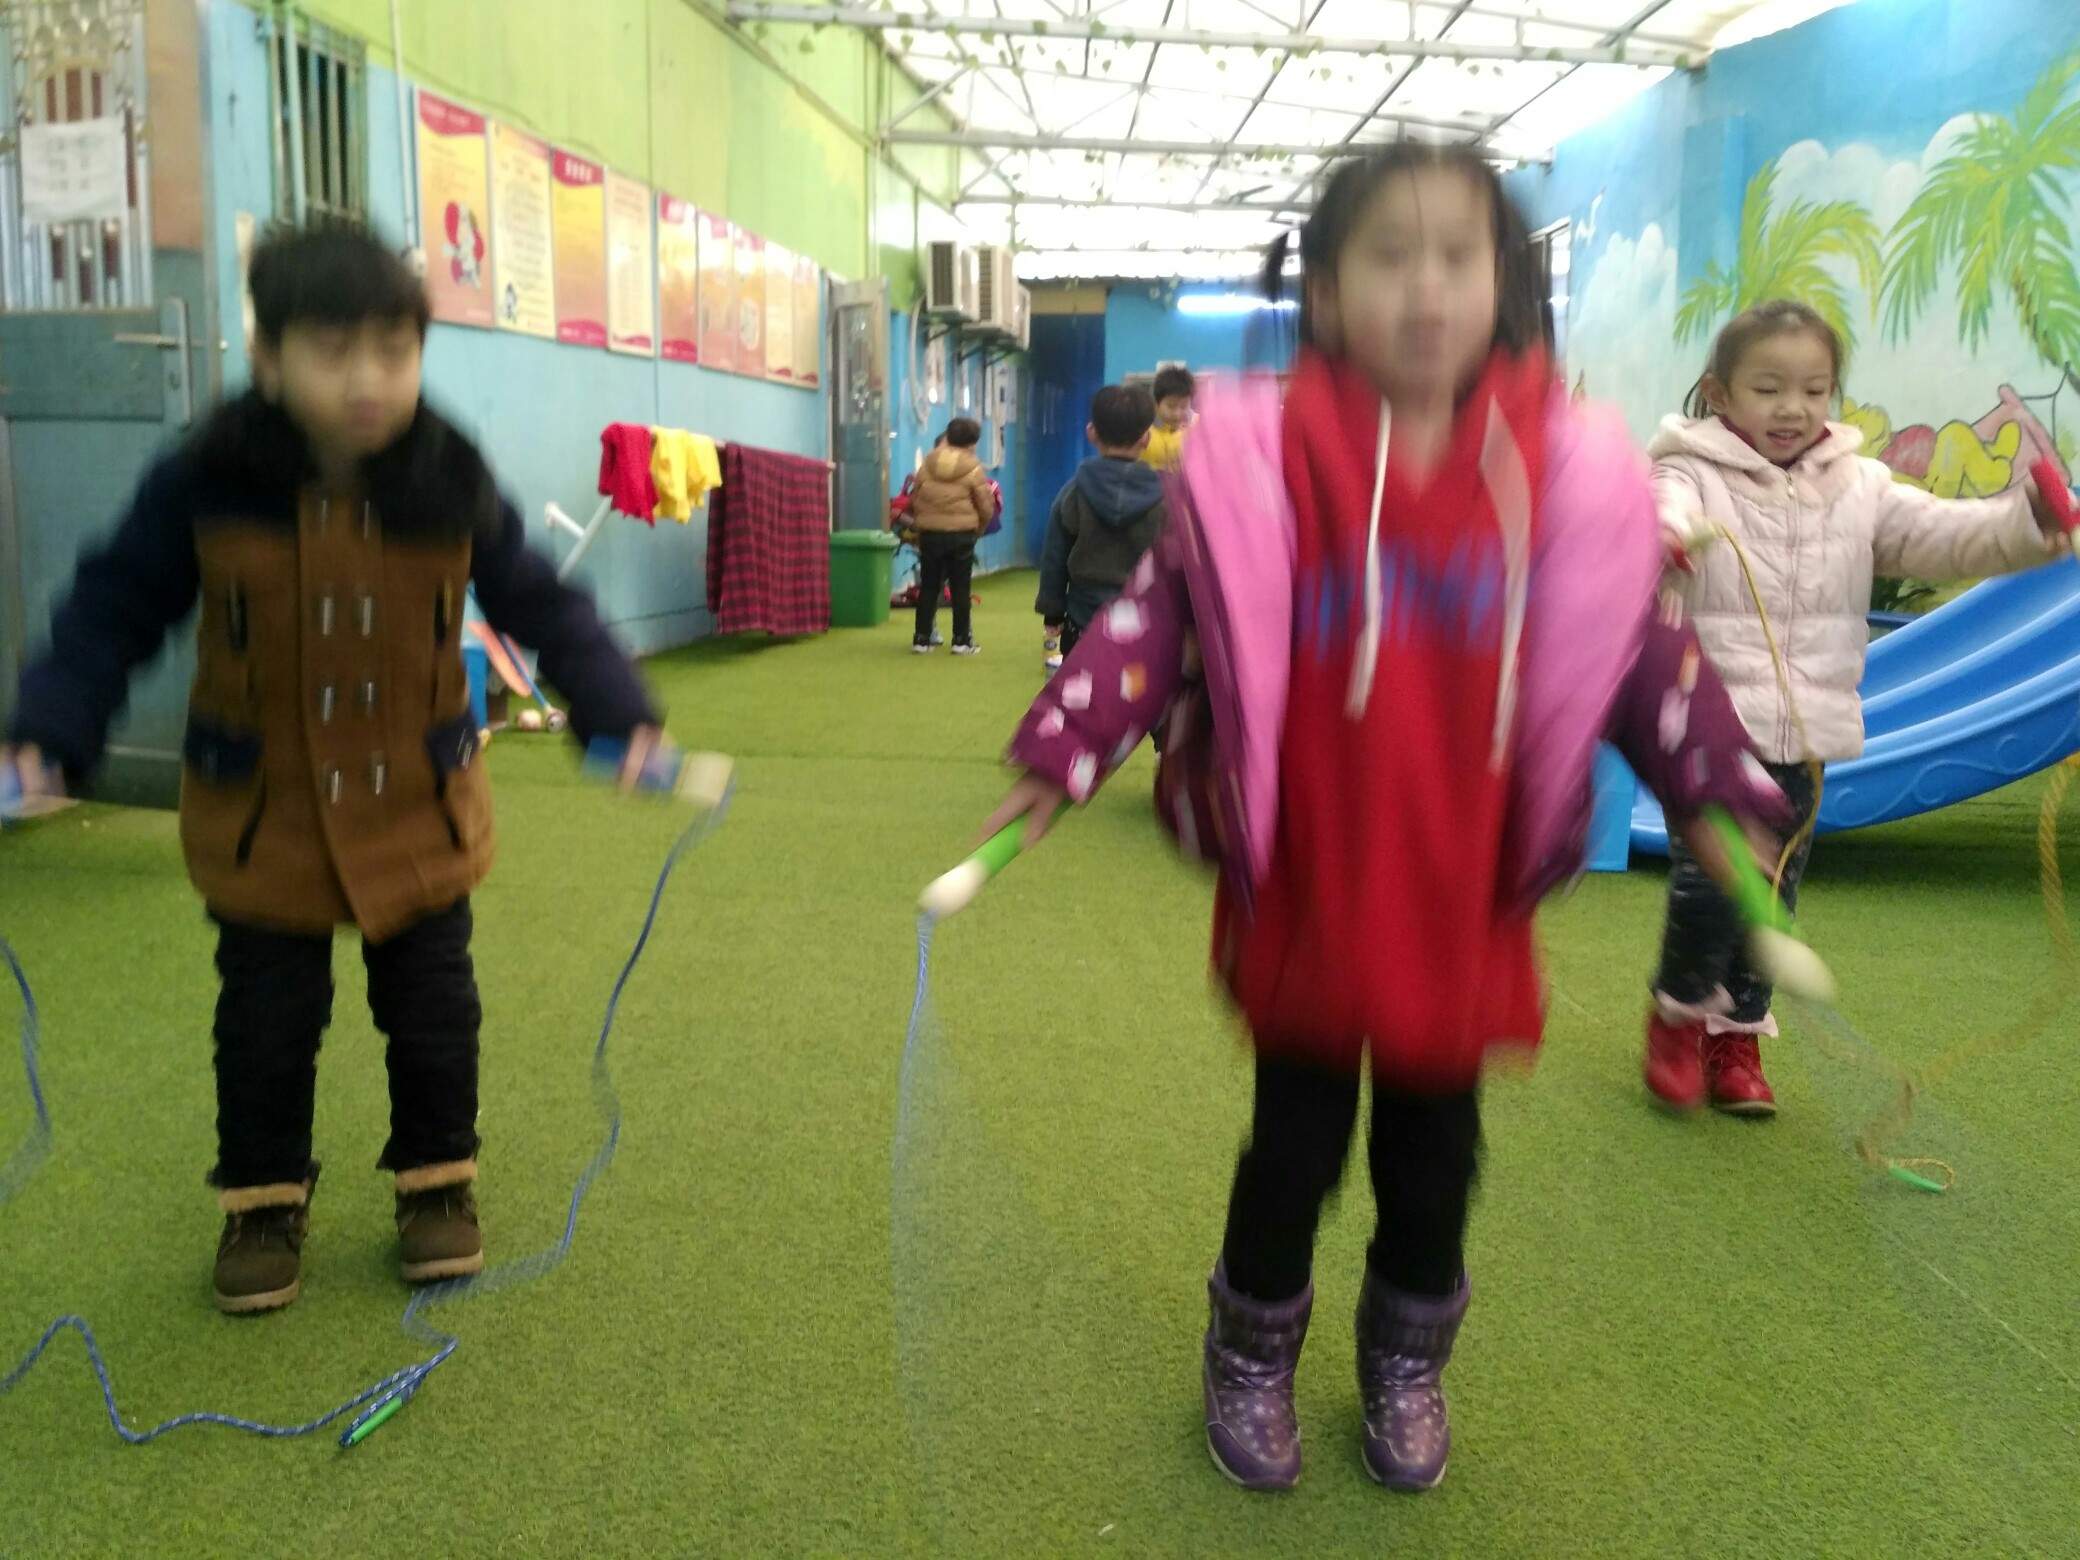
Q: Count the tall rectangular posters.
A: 9